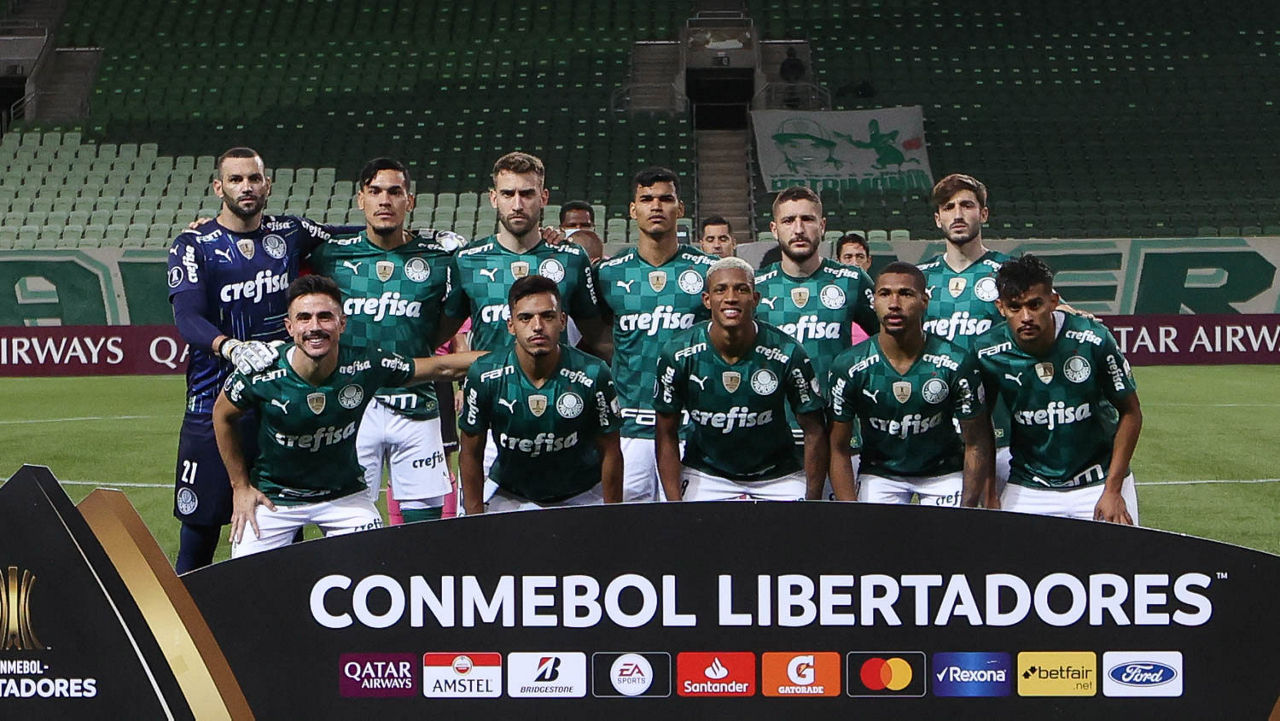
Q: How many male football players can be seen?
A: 11